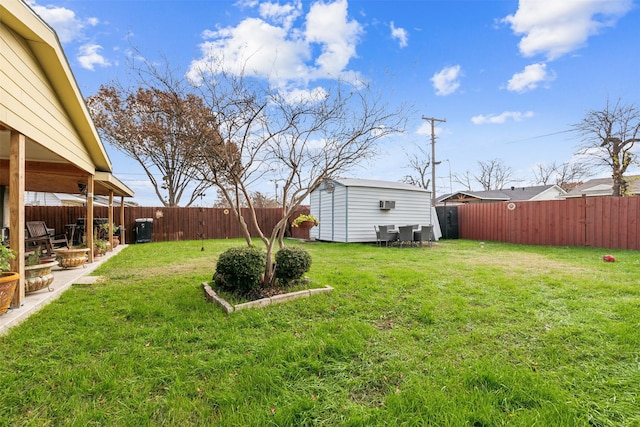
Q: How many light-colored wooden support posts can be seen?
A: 4